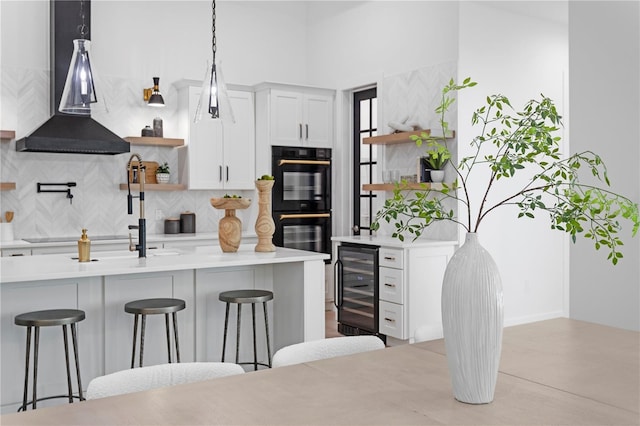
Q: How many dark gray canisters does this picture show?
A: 2